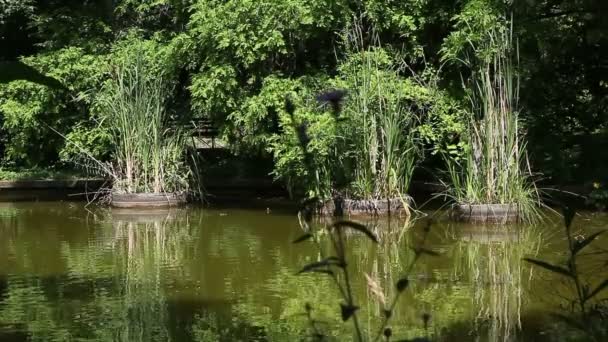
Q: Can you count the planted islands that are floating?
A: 3